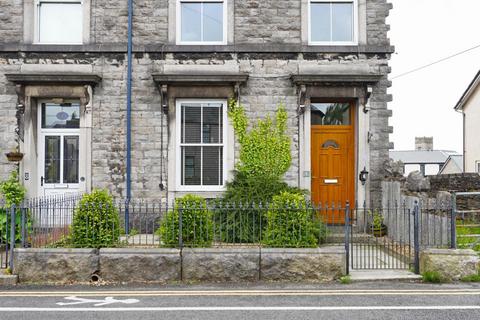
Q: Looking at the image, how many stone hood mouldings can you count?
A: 3